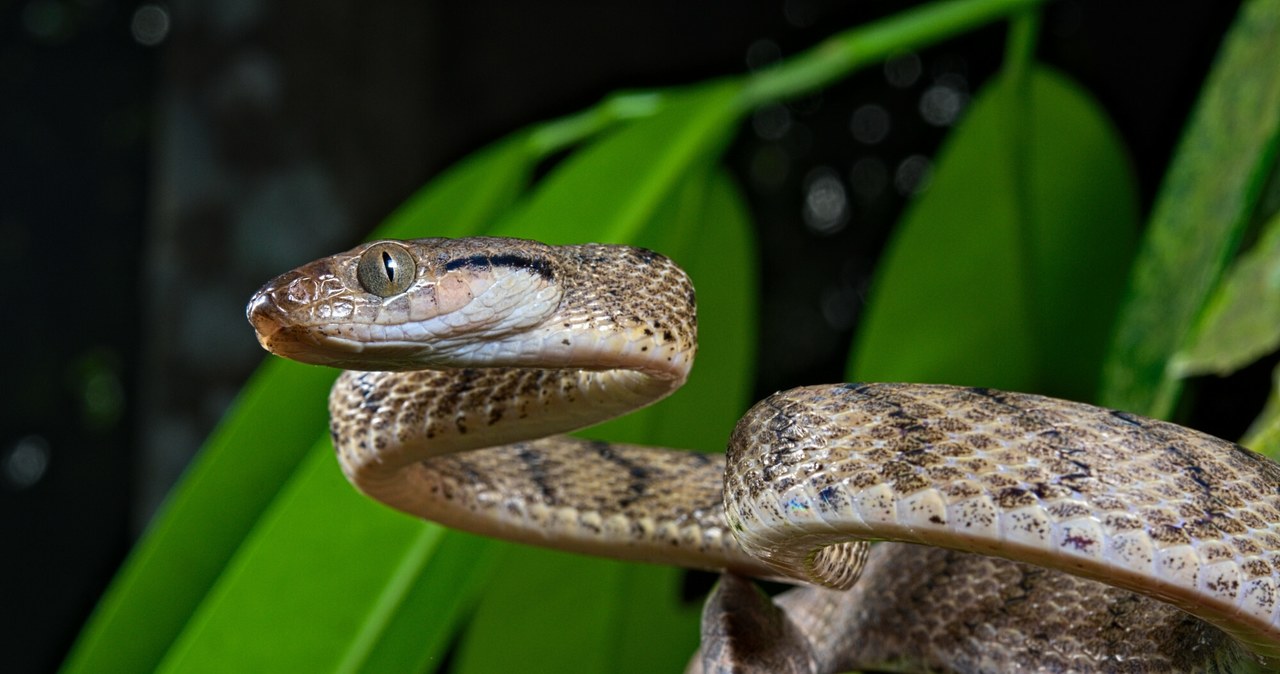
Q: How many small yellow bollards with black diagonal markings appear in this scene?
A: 0